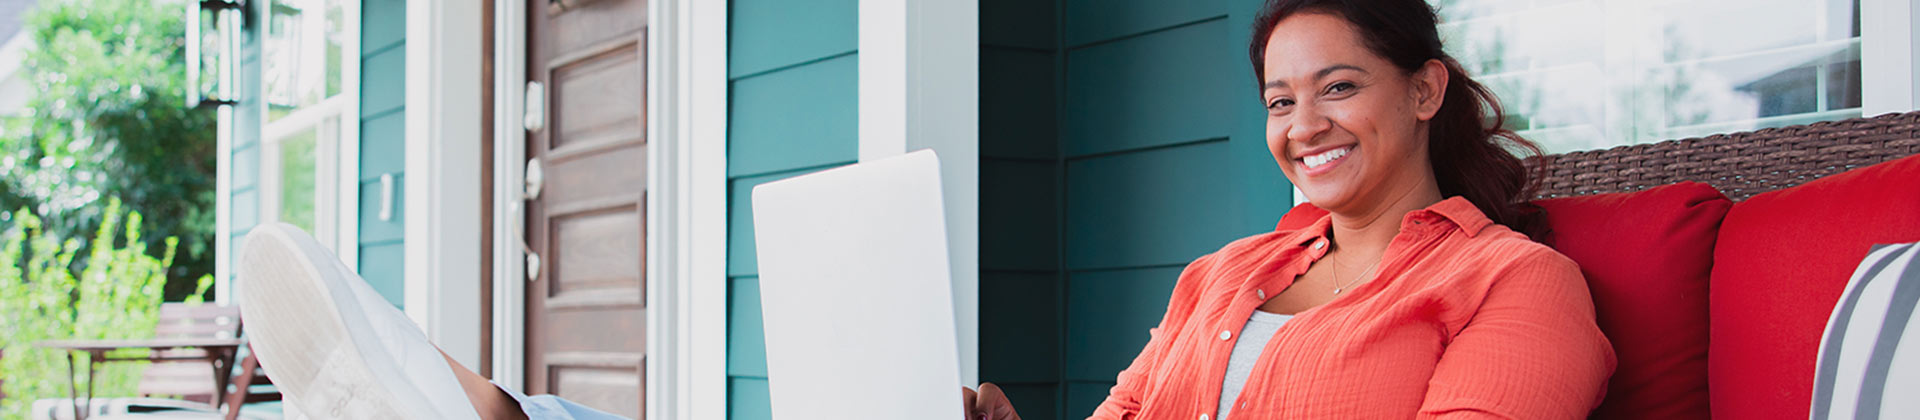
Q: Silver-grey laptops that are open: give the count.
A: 1